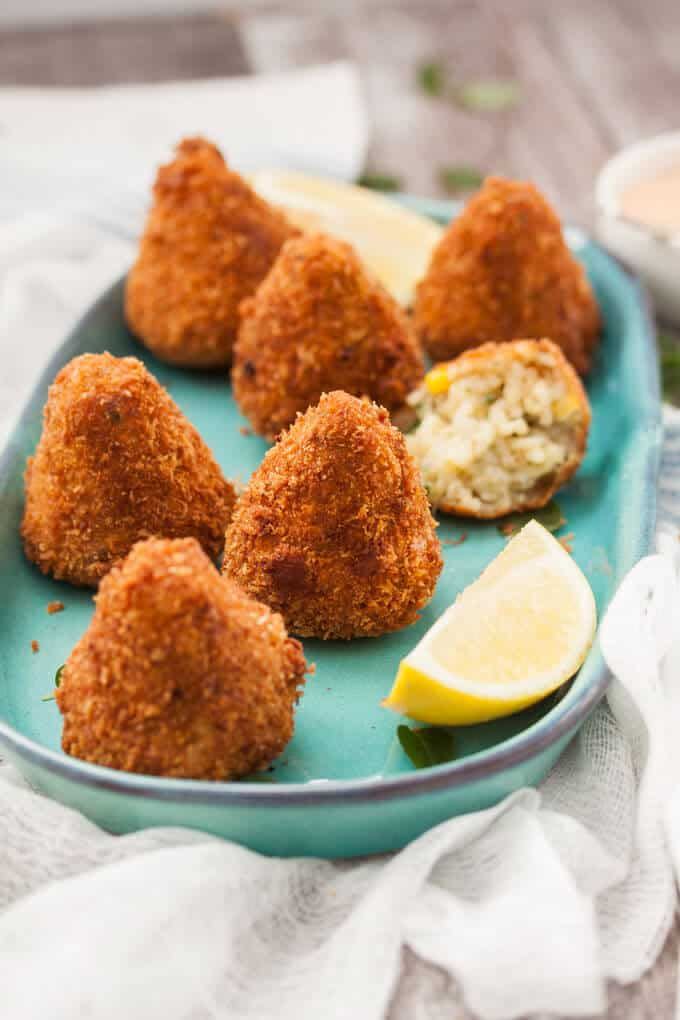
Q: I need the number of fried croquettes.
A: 7